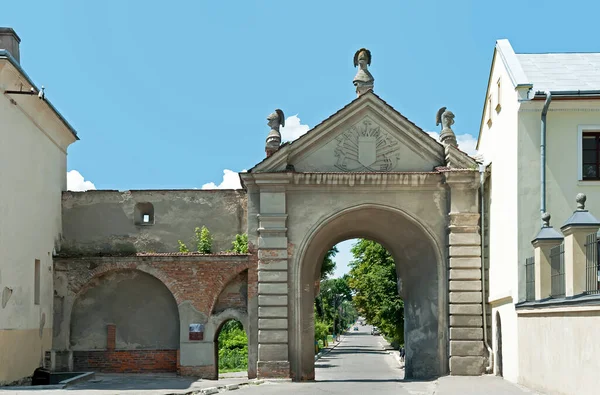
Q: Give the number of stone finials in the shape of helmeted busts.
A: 3